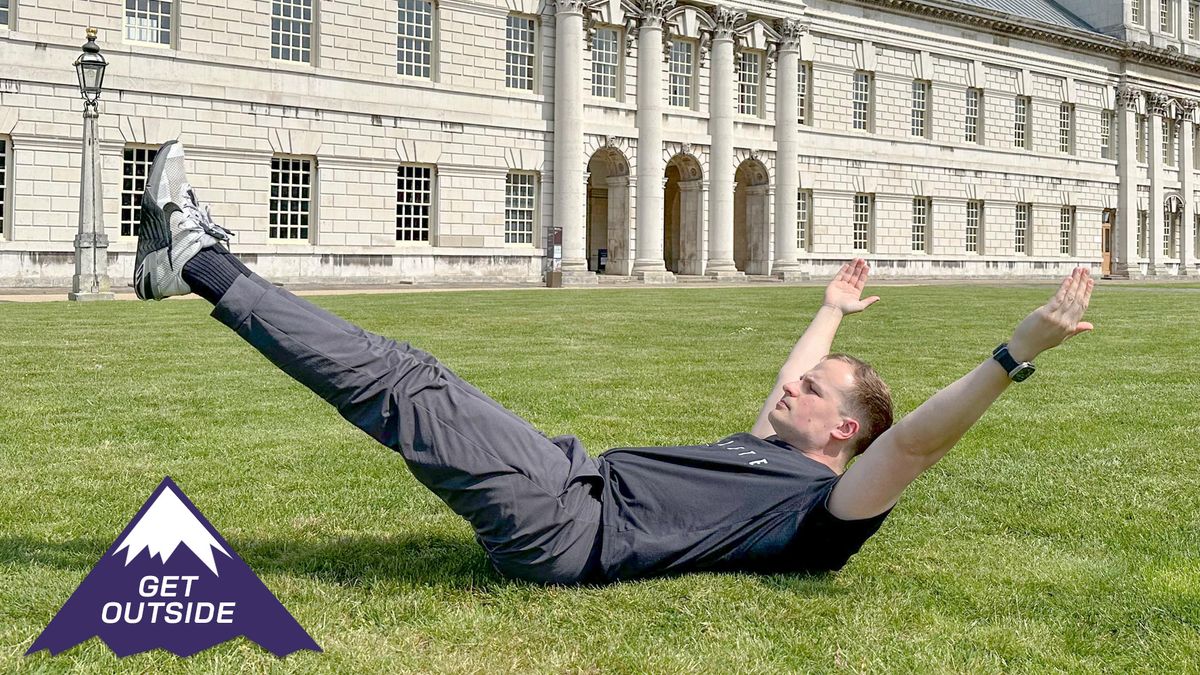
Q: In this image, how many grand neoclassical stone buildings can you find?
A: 1